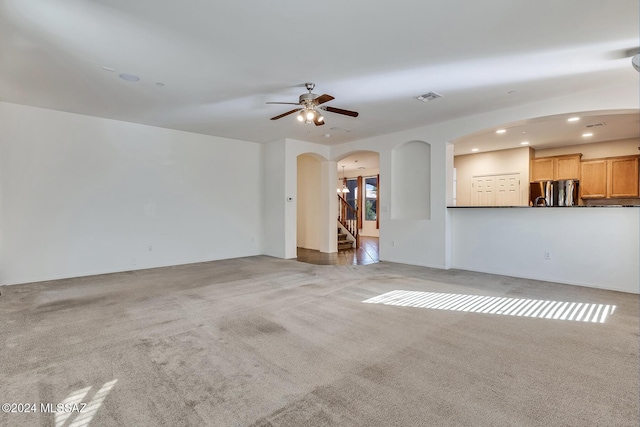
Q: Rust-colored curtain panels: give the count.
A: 3